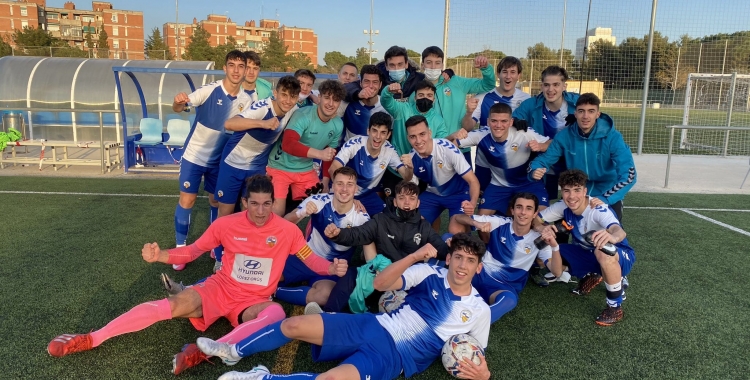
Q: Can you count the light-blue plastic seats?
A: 2